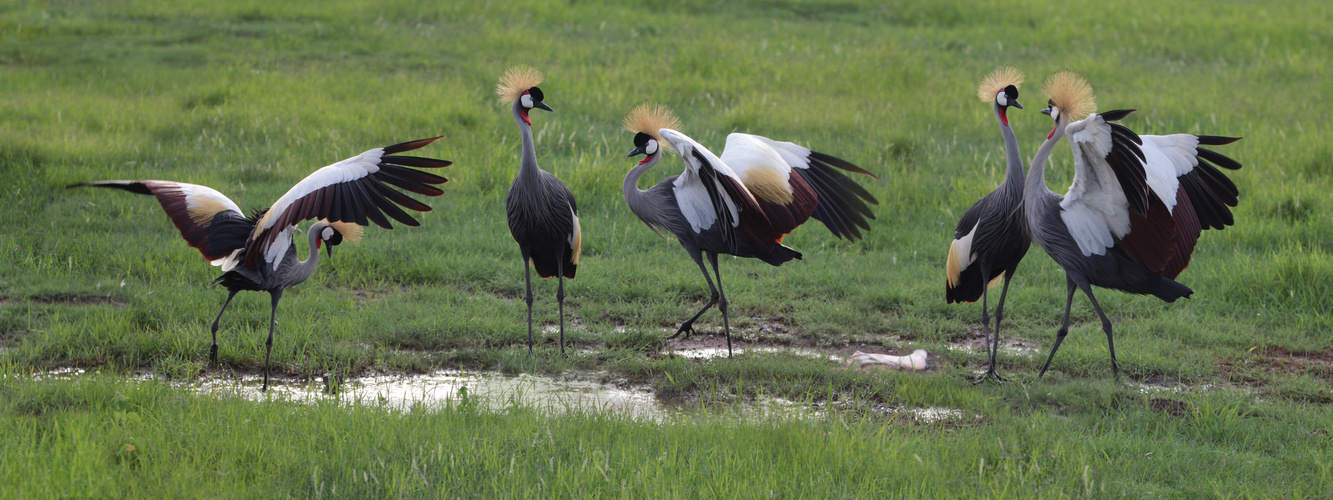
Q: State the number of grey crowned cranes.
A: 5